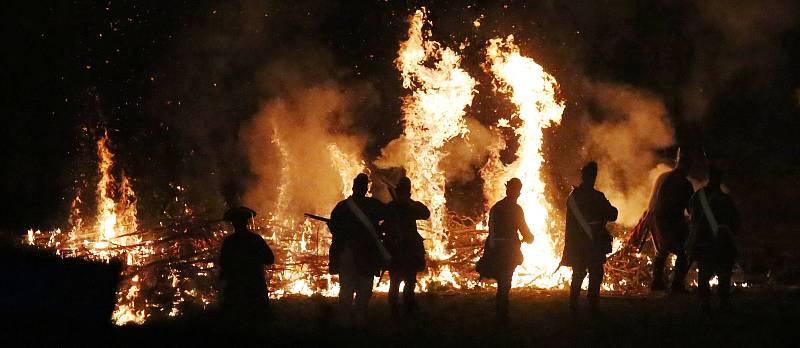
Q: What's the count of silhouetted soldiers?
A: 7